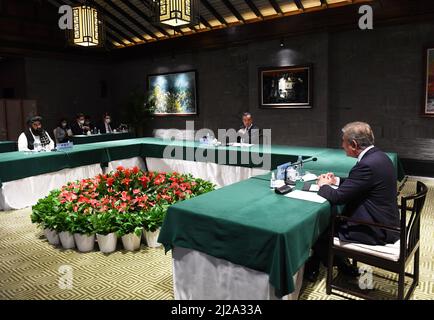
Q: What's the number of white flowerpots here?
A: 6